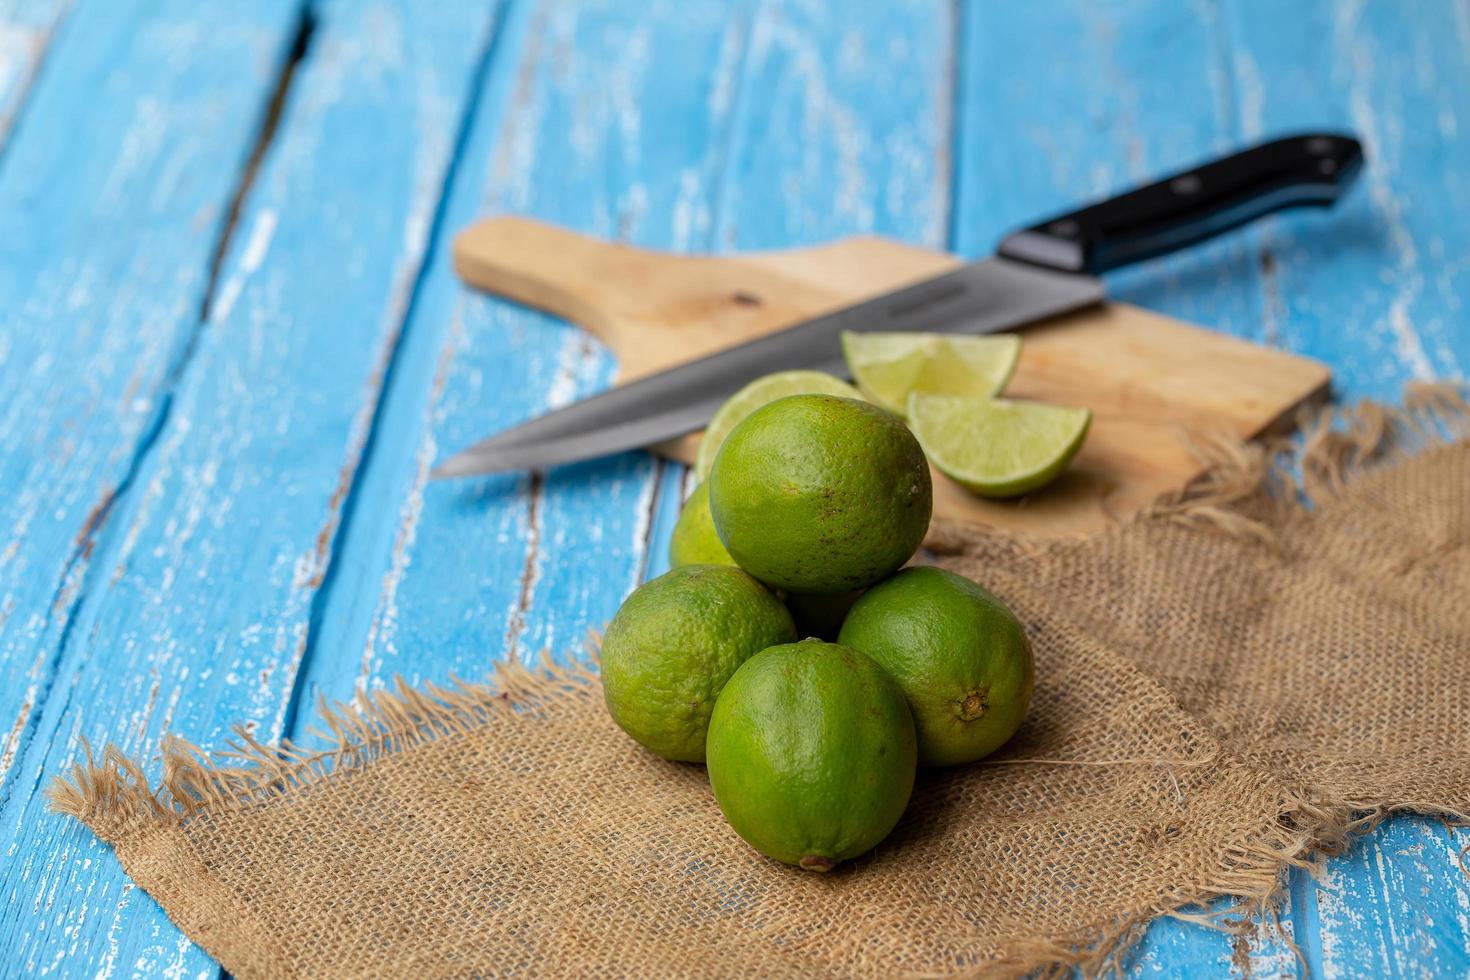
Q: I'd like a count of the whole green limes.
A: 5